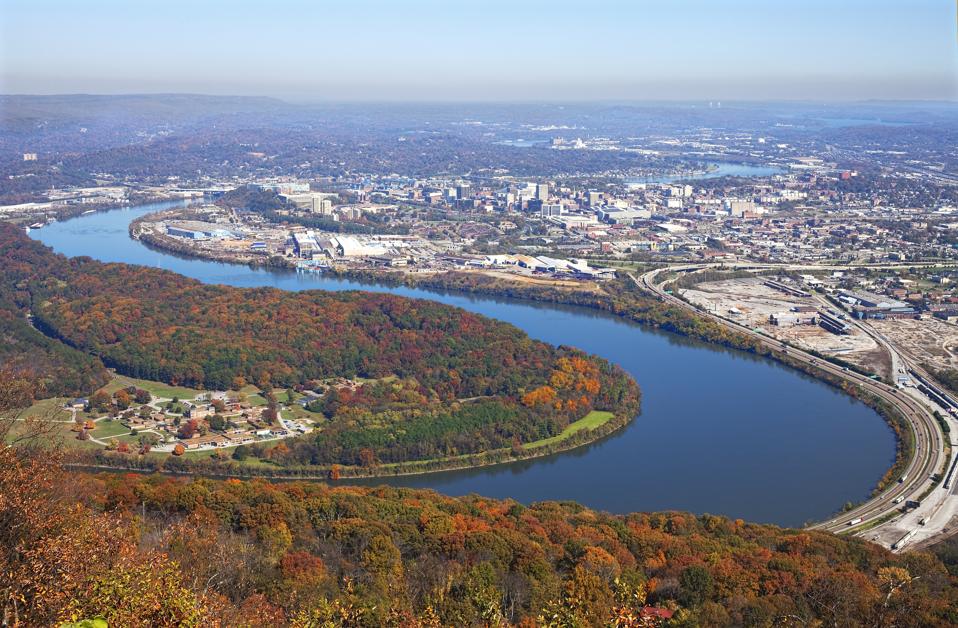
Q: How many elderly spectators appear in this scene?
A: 0